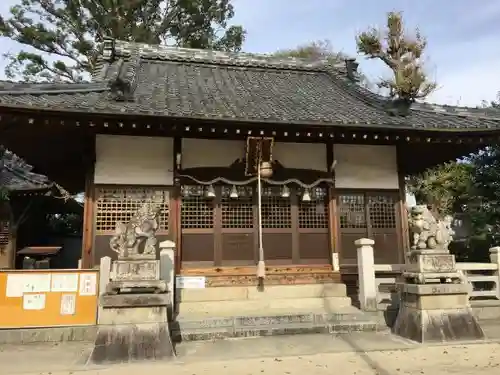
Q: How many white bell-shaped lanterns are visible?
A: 4